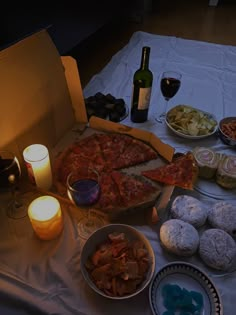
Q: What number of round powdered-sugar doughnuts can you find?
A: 4